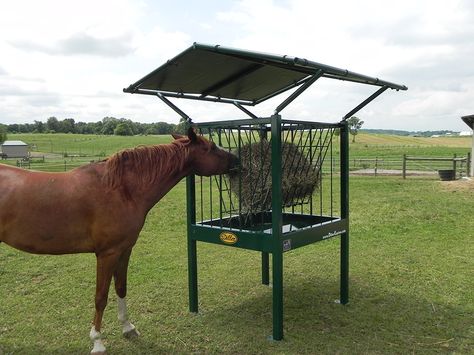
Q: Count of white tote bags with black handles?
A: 0